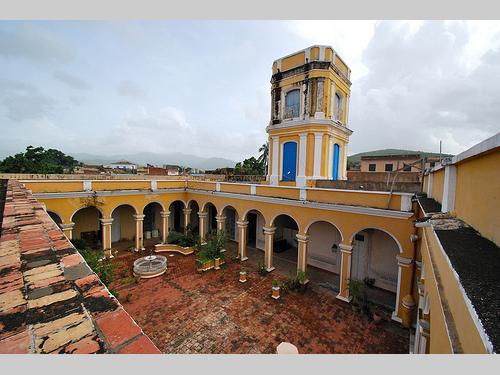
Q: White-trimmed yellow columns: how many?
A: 12